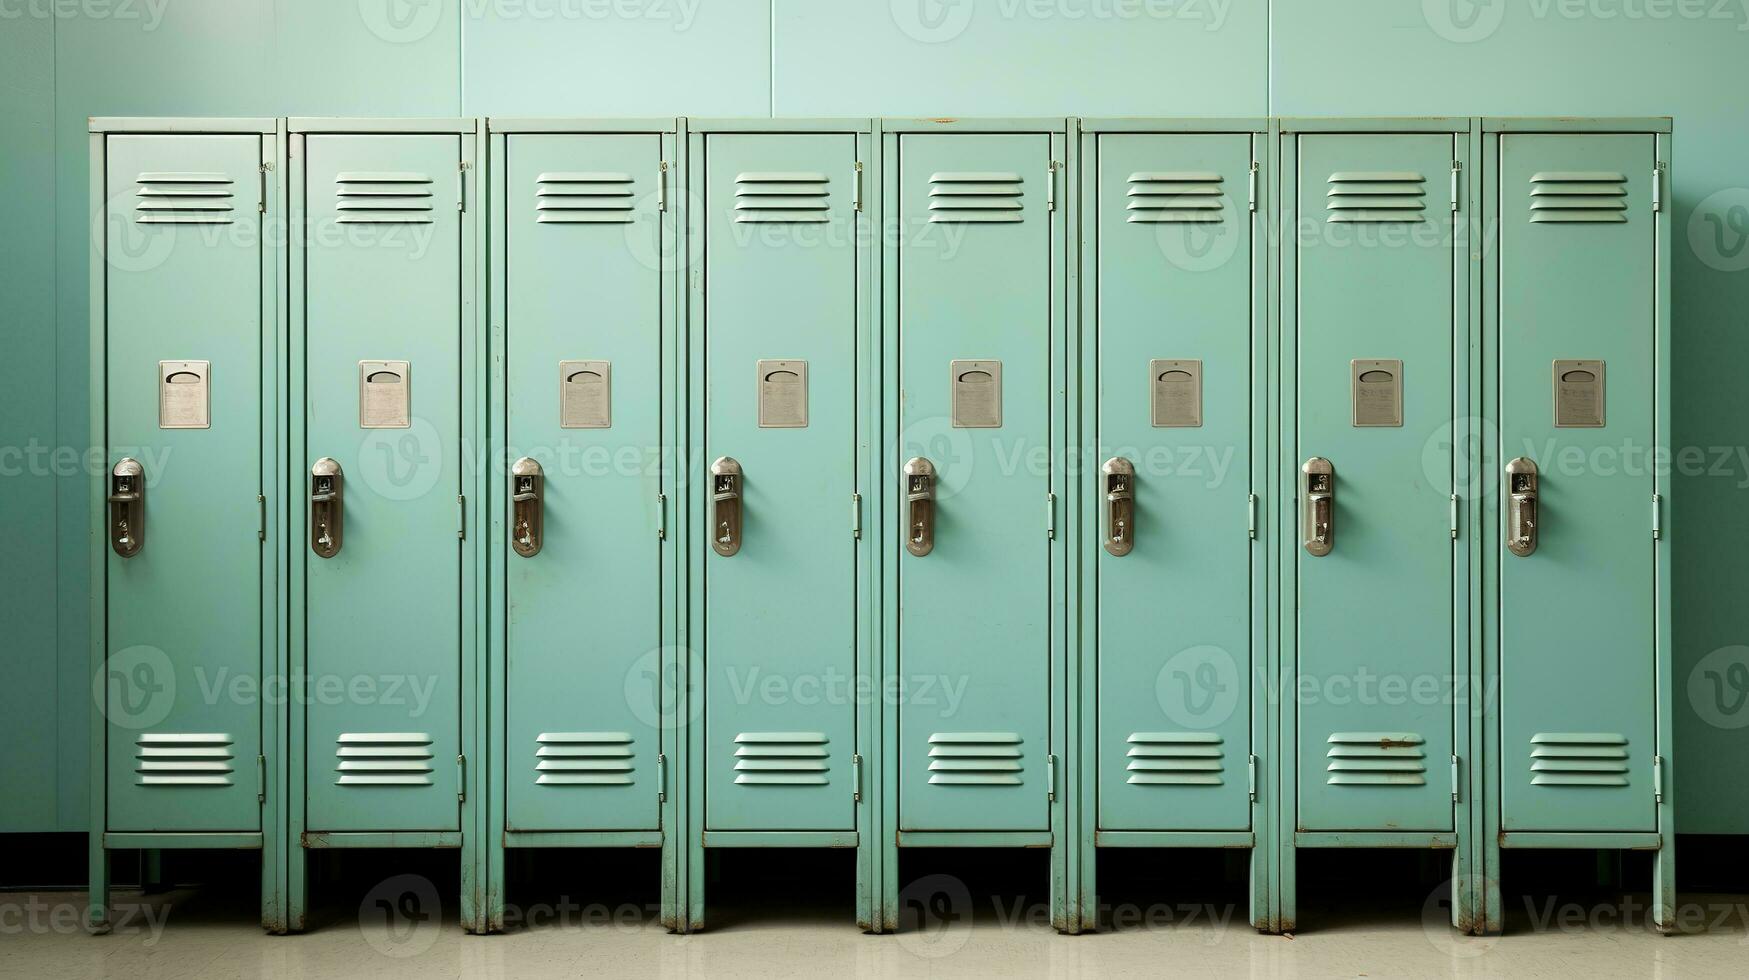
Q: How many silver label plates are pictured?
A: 8